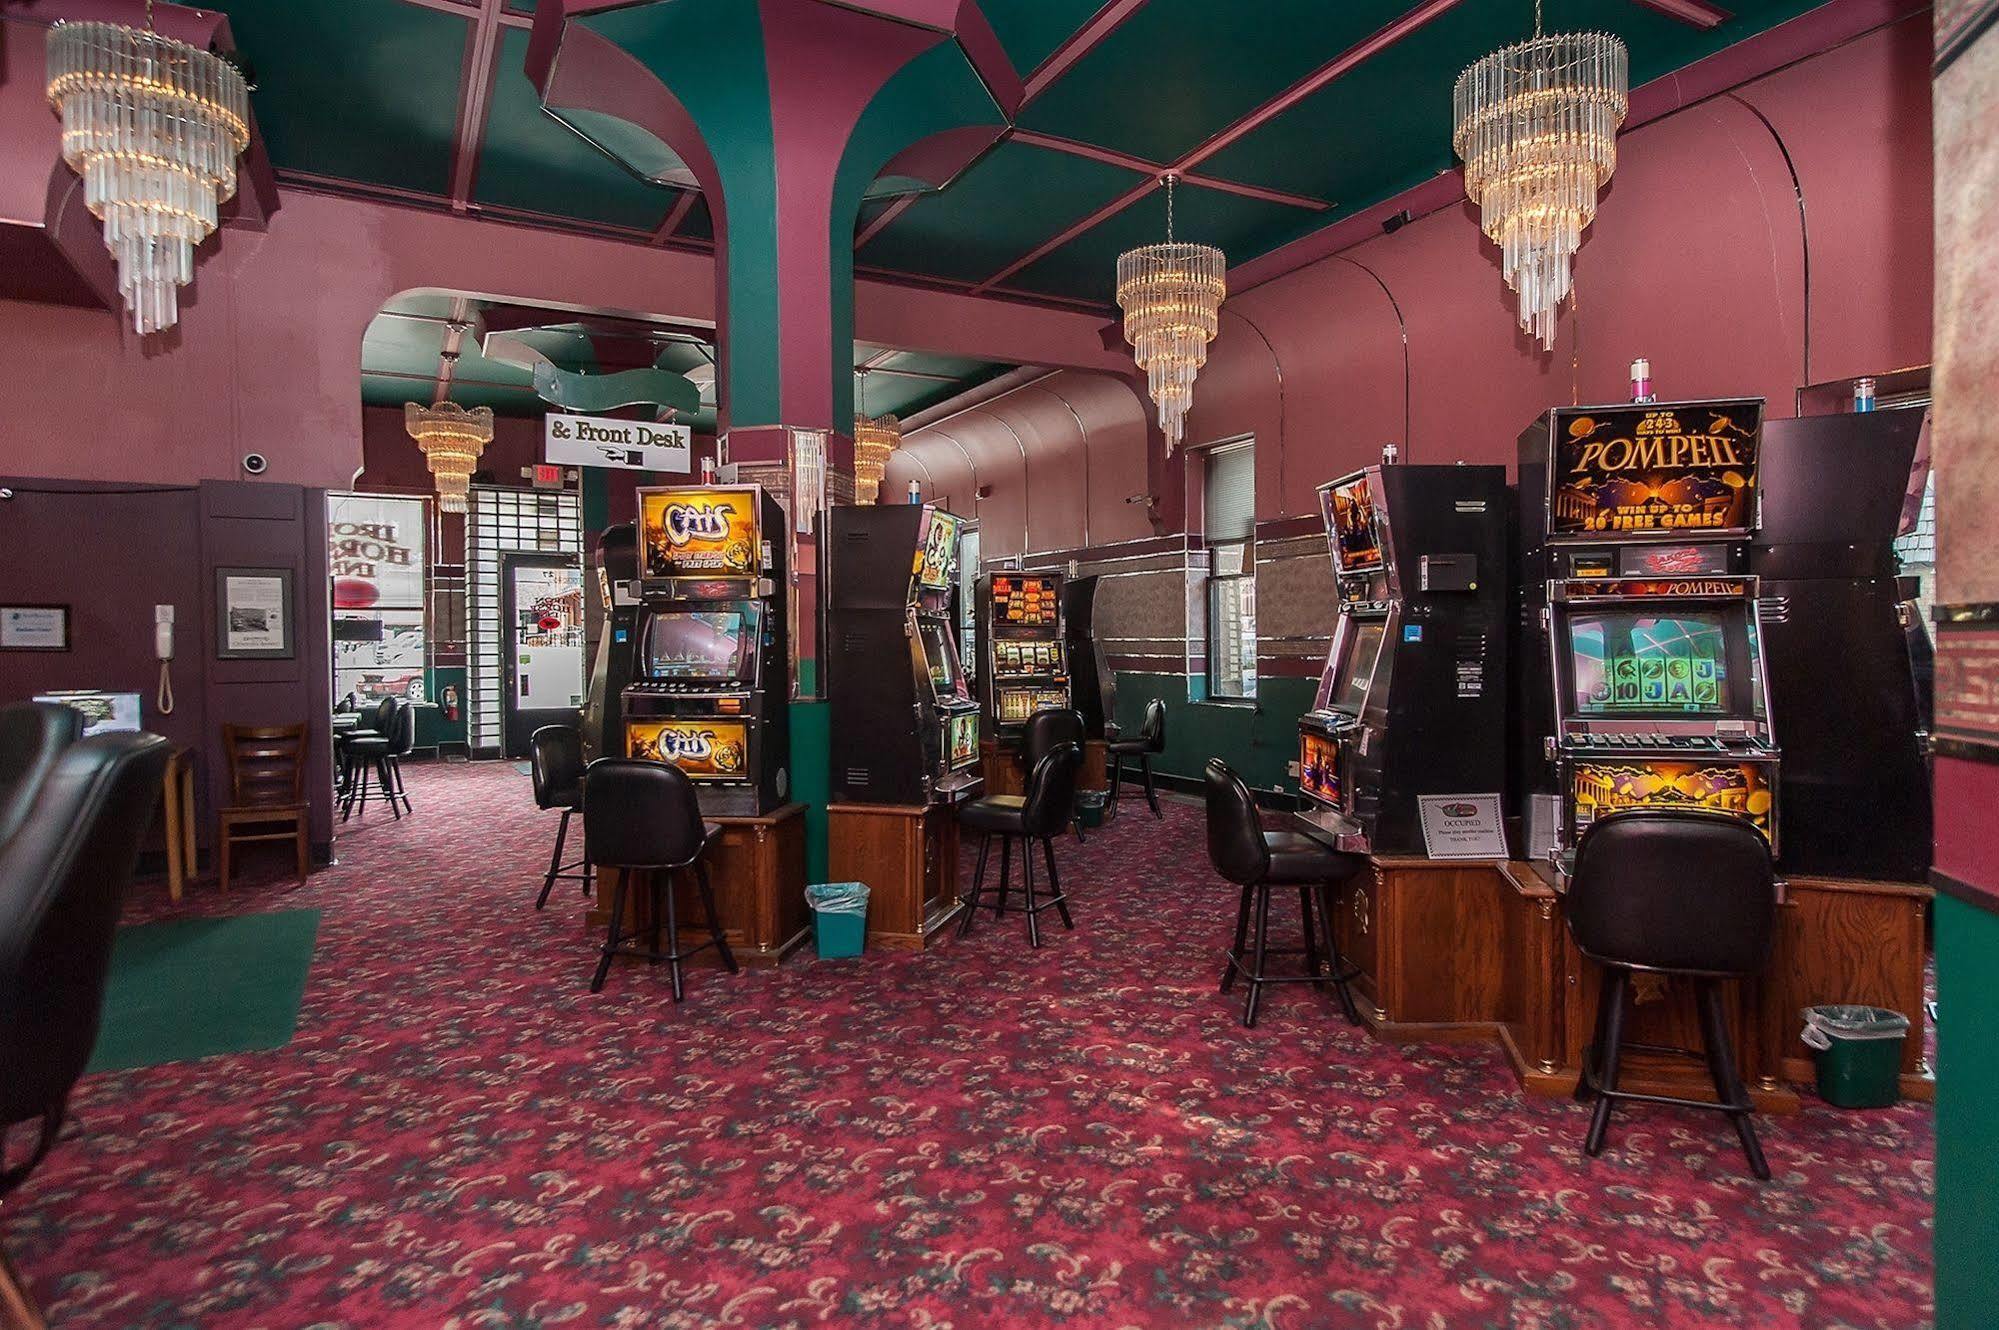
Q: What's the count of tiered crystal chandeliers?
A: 5